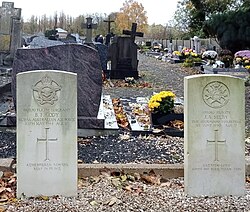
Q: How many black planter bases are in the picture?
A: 1